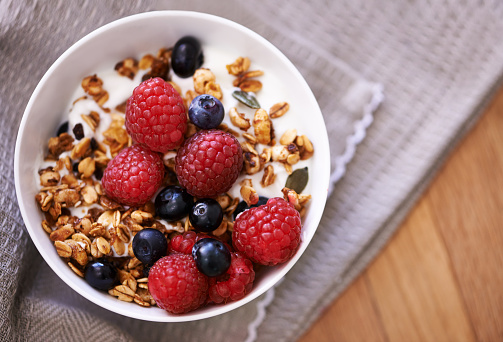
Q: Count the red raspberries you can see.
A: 7